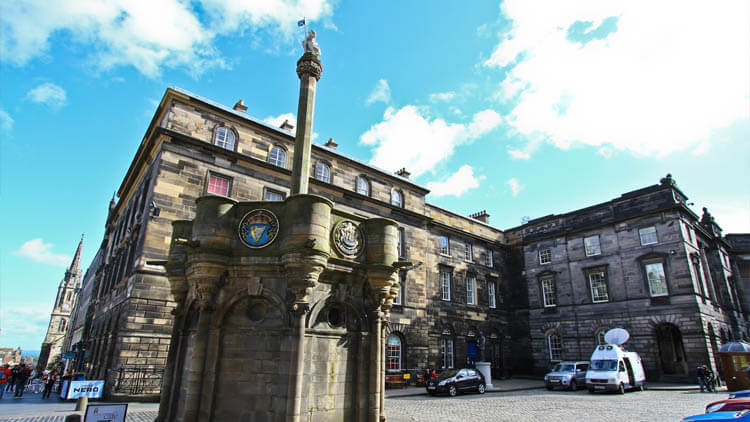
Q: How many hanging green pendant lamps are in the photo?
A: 0